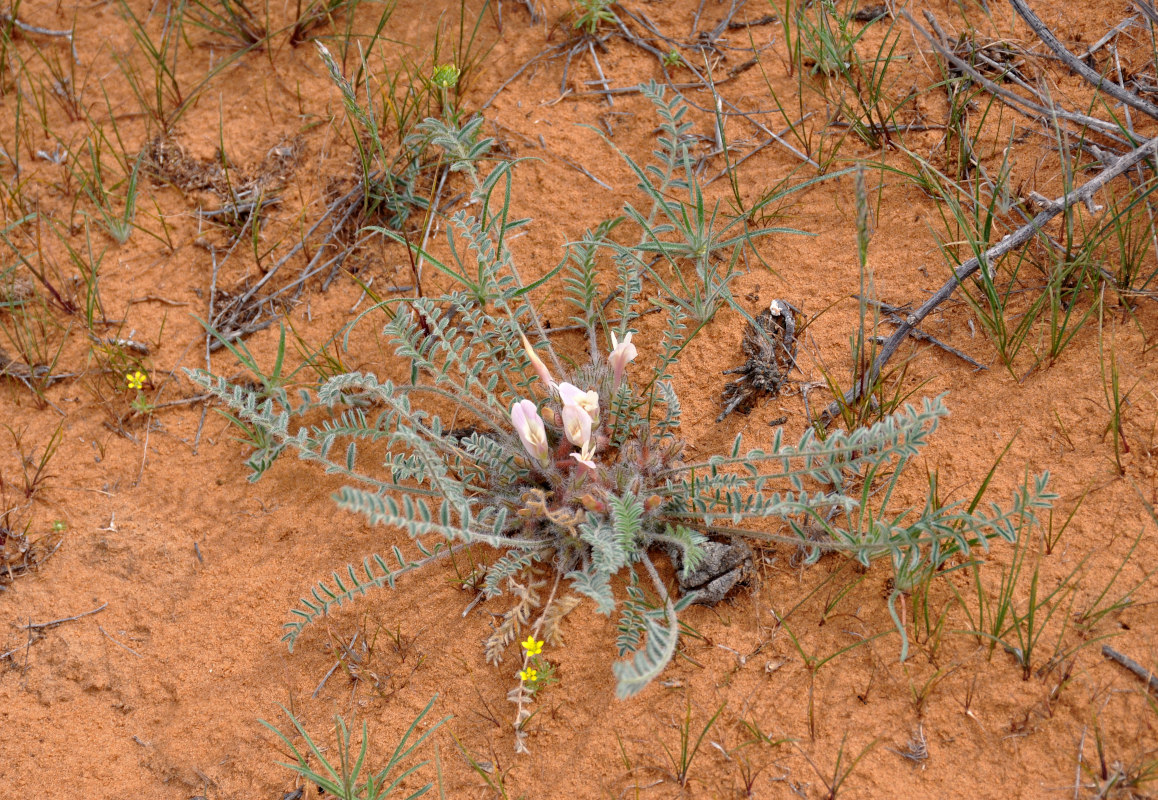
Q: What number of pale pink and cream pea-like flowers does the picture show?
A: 6